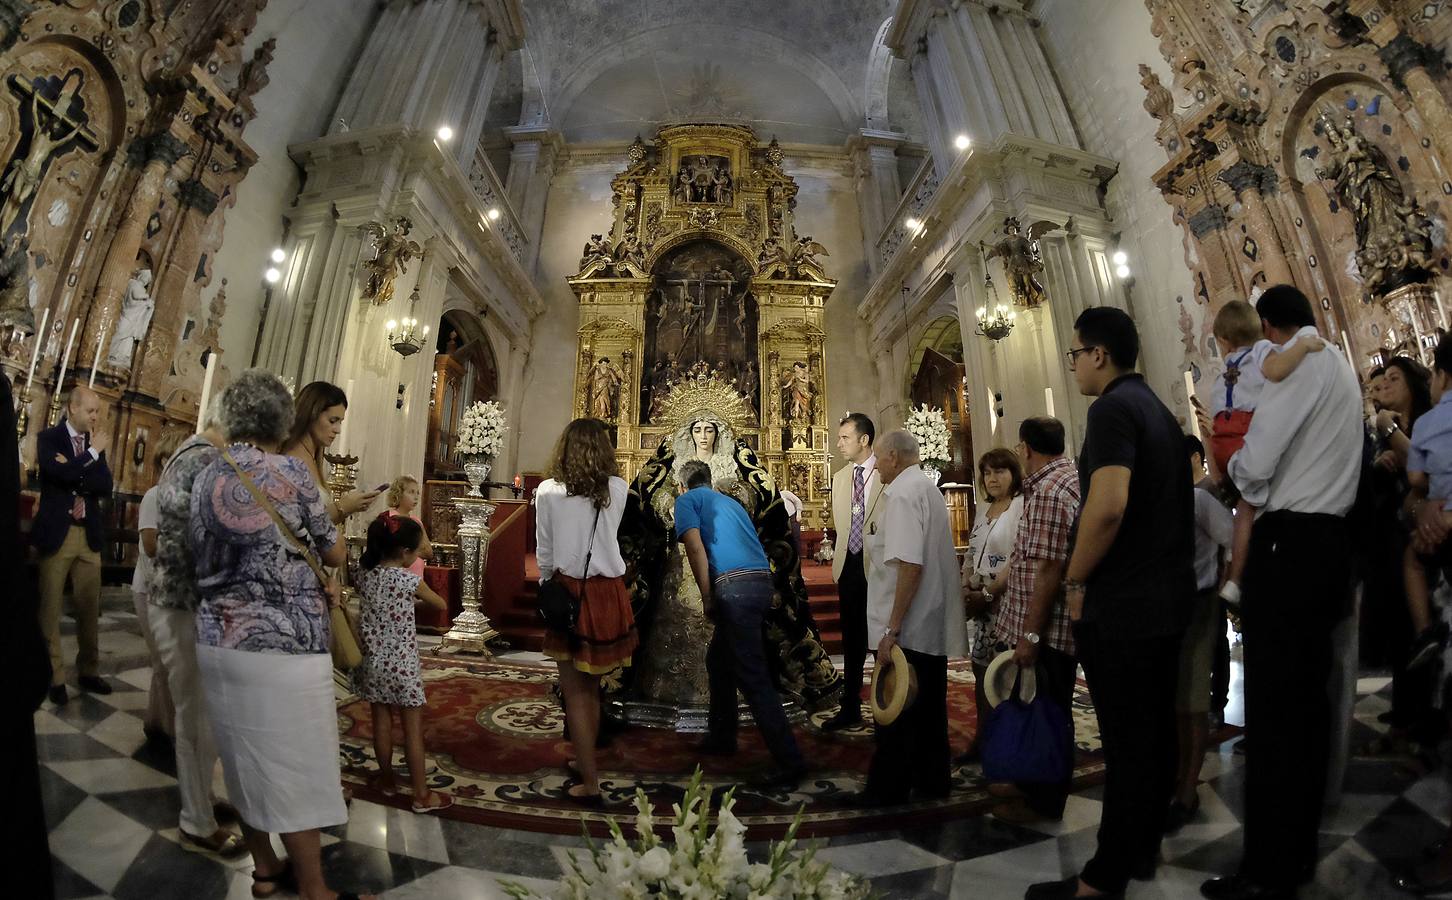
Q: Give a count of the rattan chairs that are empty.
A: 0